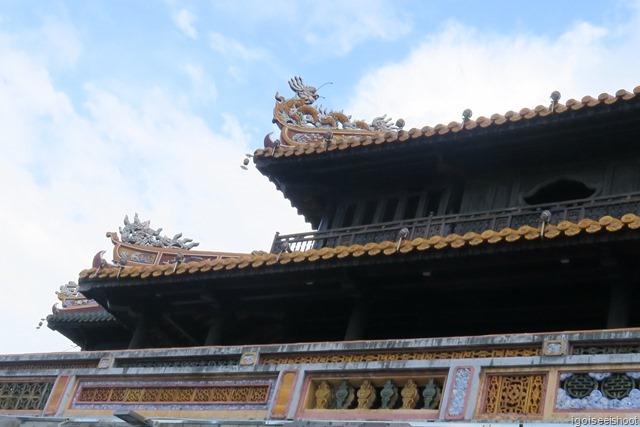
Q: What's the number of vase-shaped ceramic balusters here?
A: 6